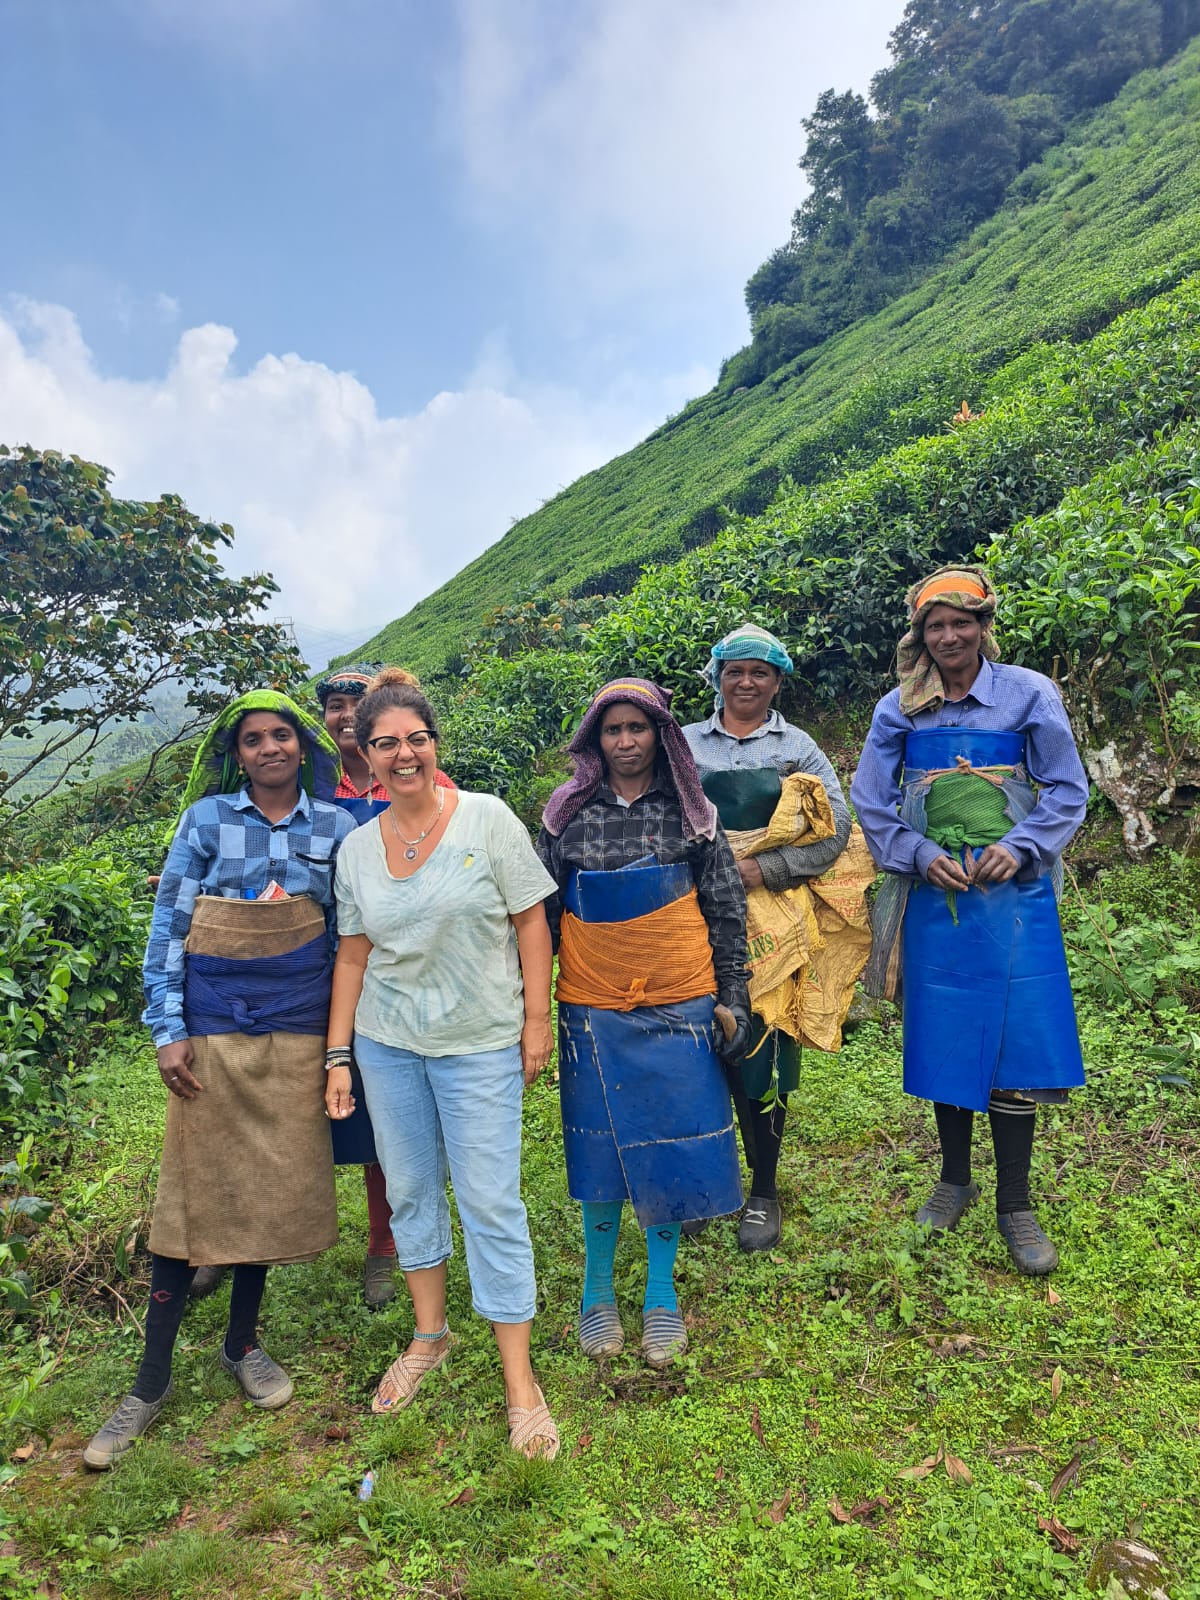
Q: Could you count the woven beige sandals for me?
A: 2